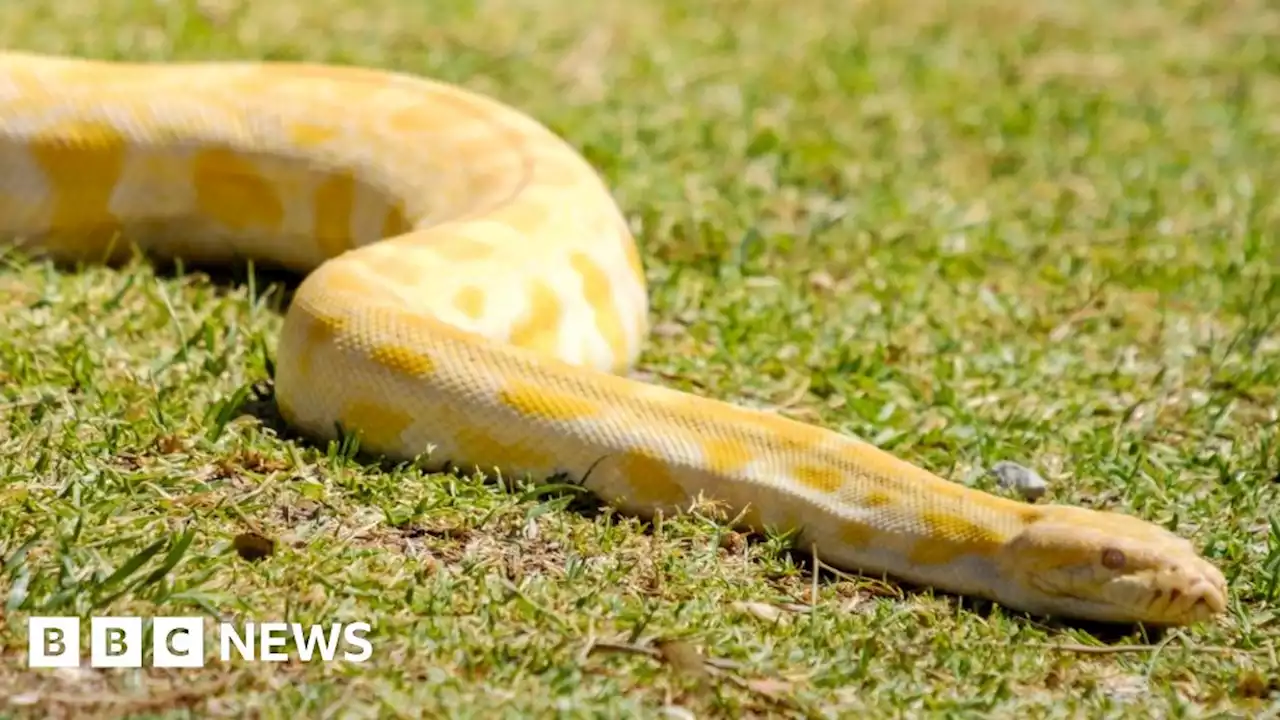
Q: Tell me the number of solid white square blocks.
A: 3